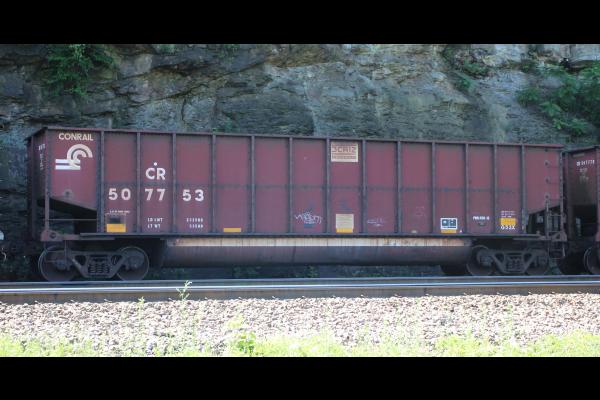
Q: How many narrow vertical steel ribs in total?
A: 13